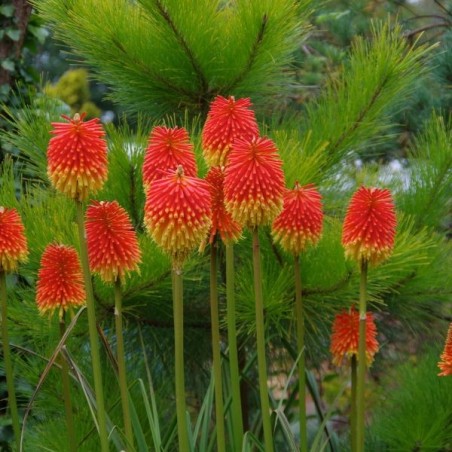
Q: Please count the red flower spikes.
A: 13